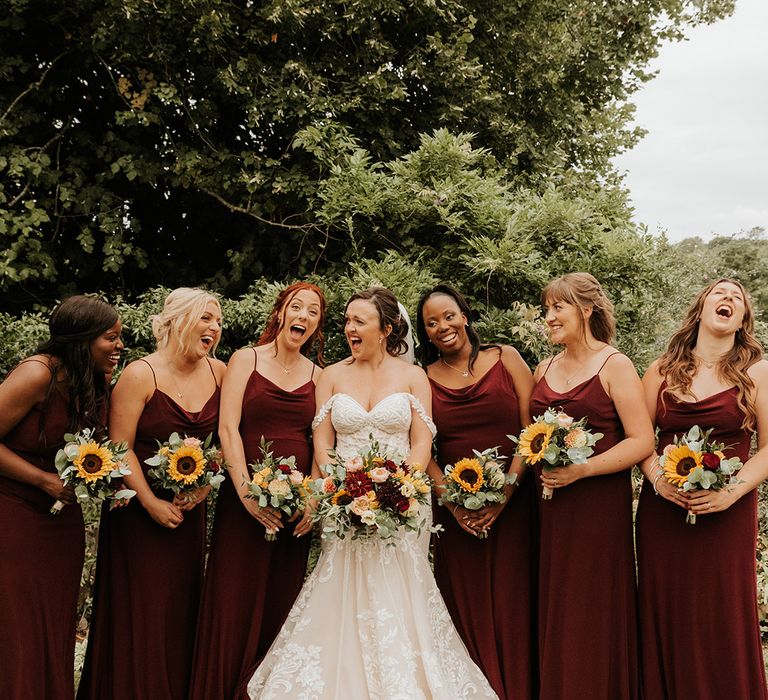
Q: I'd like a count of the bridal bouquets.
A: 7